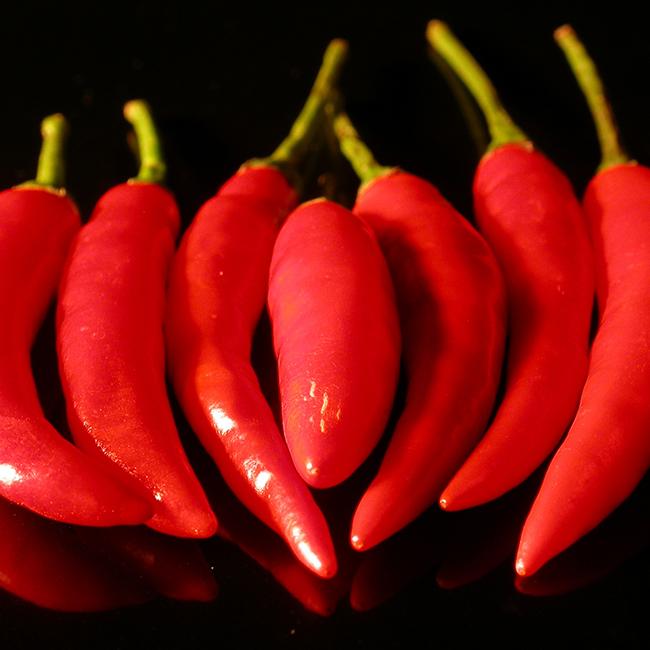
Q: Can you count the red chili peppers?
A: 7